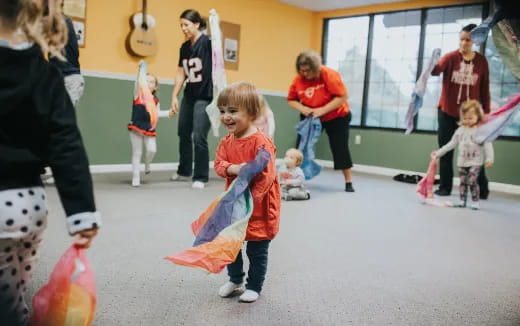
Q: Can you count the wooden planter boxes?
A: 0